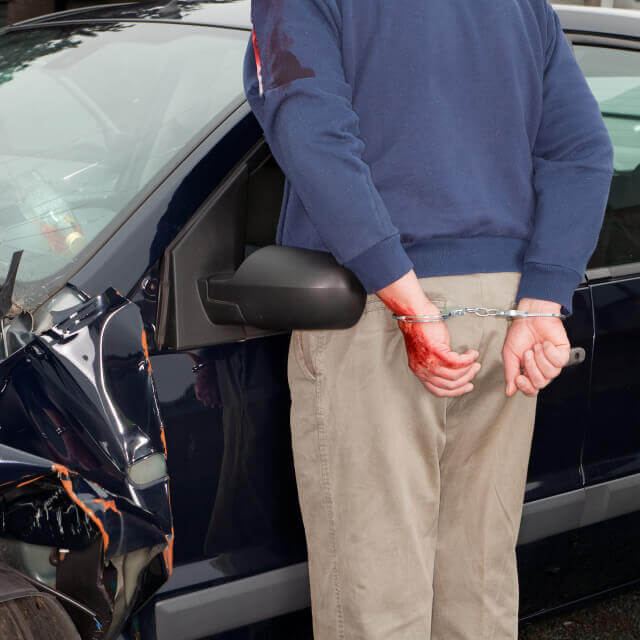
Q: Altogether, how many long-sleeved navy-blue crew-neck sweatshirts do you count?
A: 1